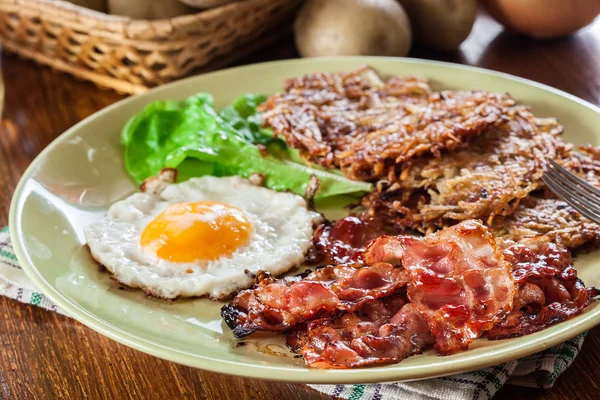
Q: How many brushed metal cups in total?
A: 0